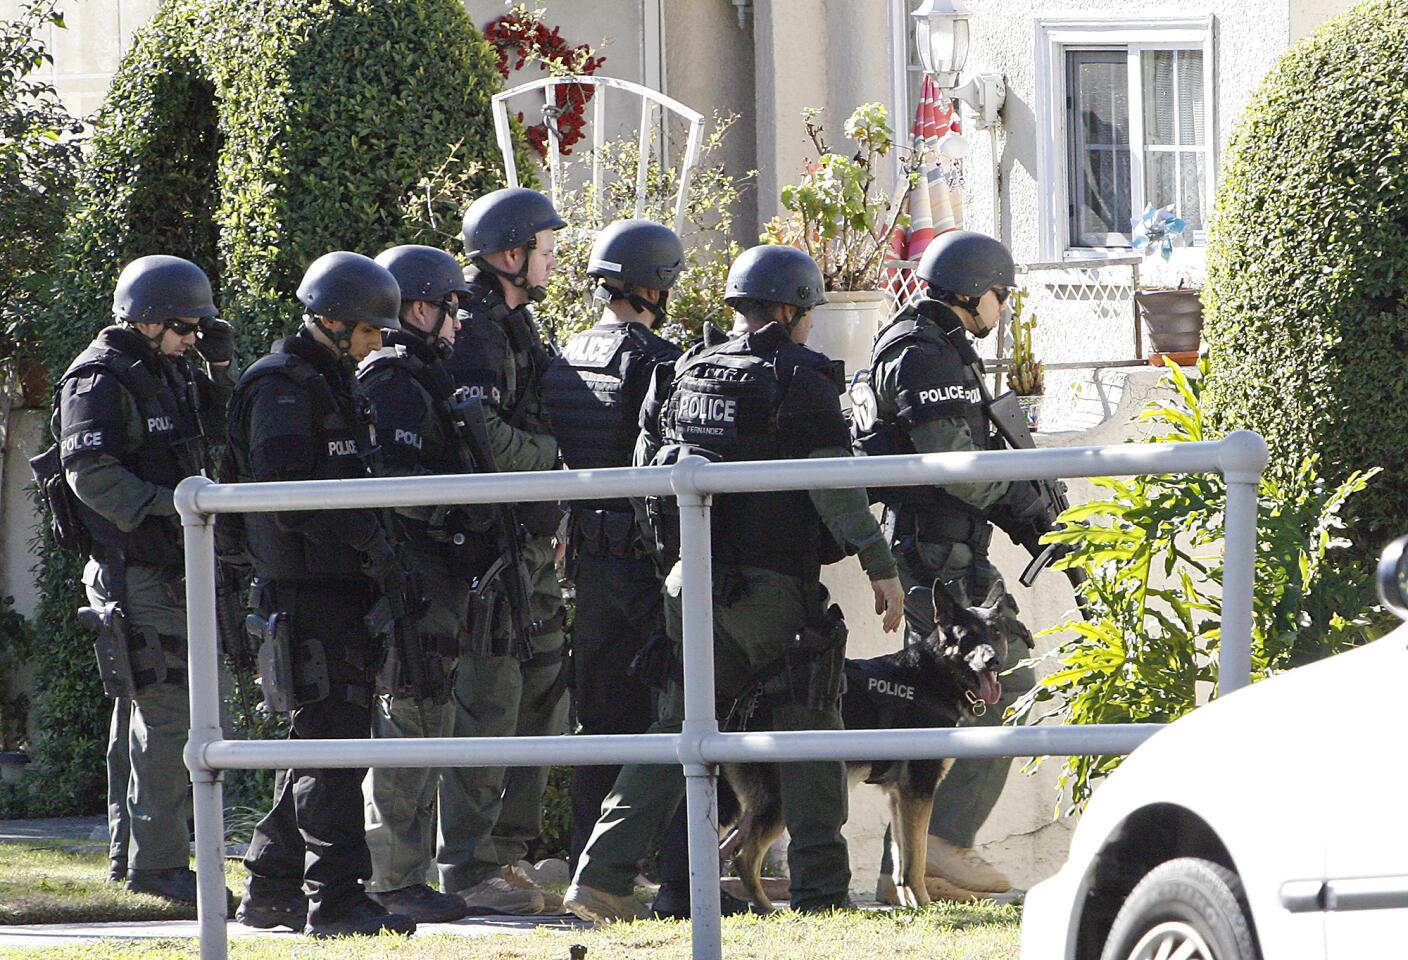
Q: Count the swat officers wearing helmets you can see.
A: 7